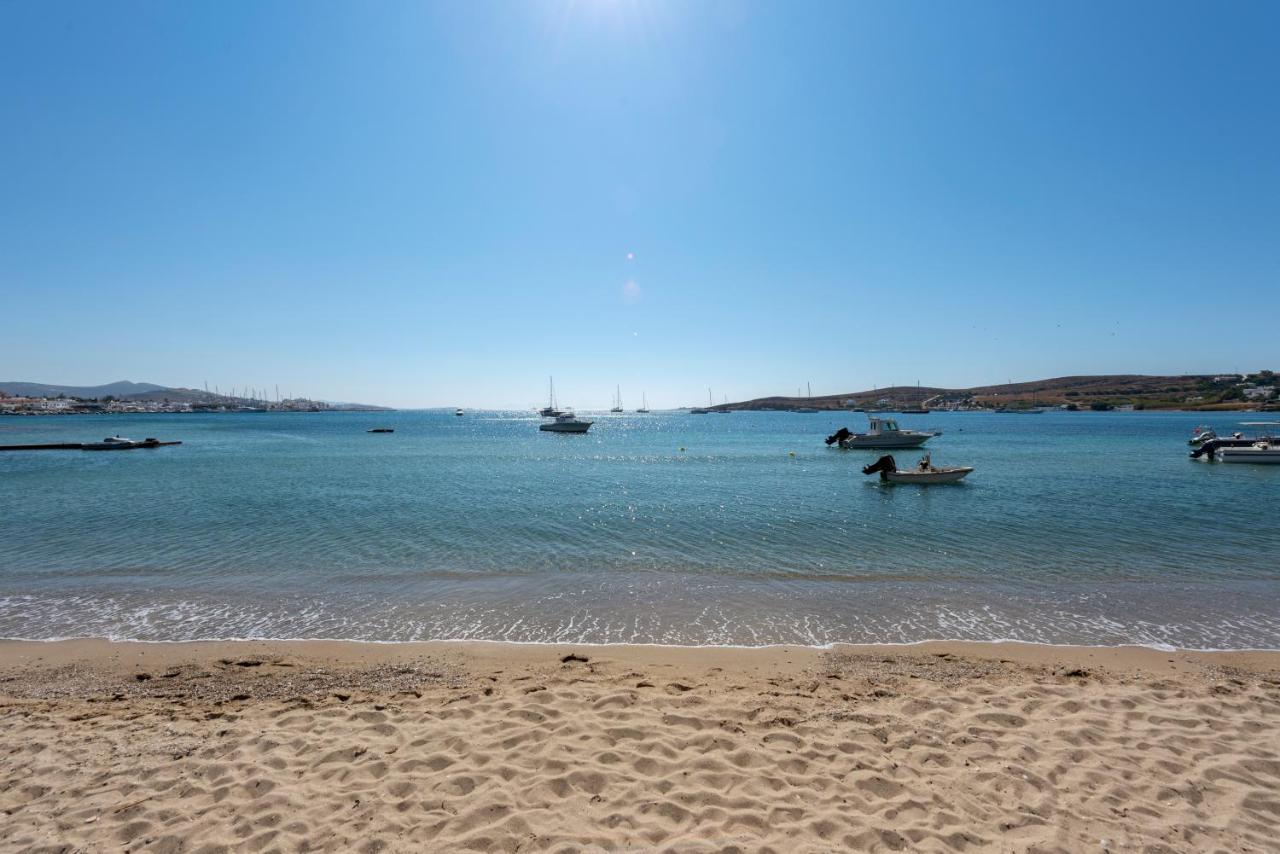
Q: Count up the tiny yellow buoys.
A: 2